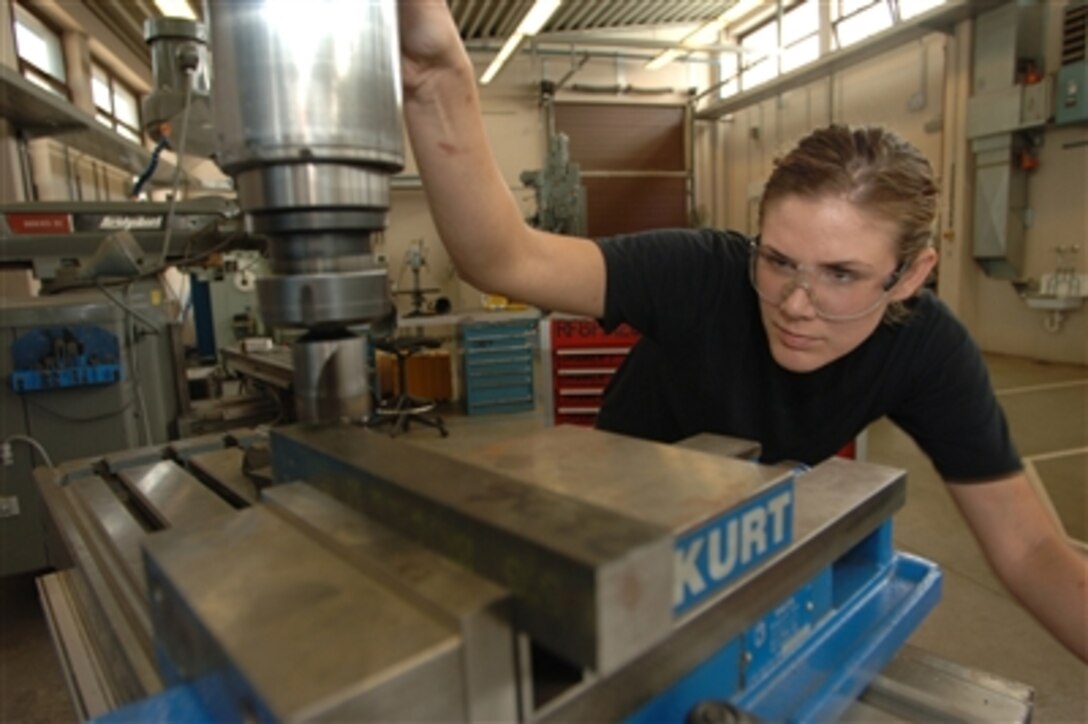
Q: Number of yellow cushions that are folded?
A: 0